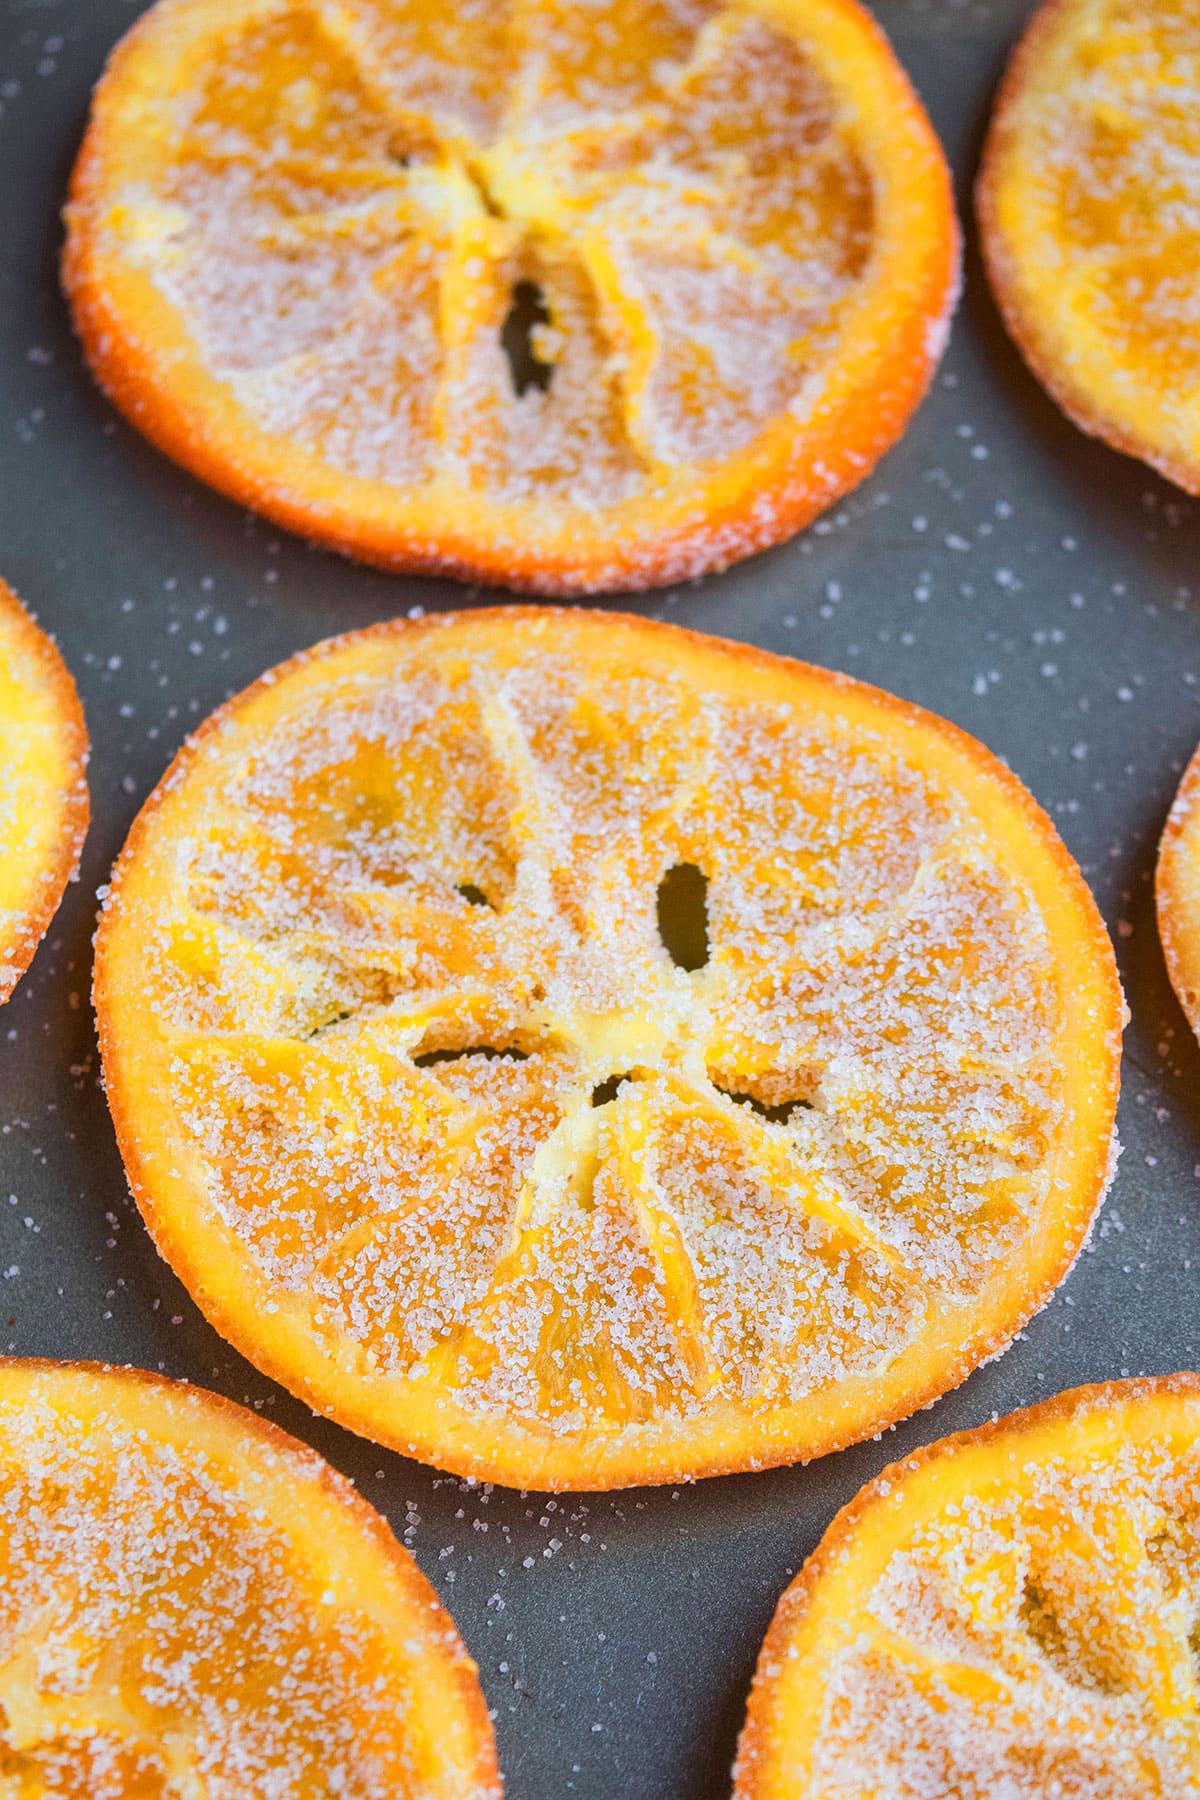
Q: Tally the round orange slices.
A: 7